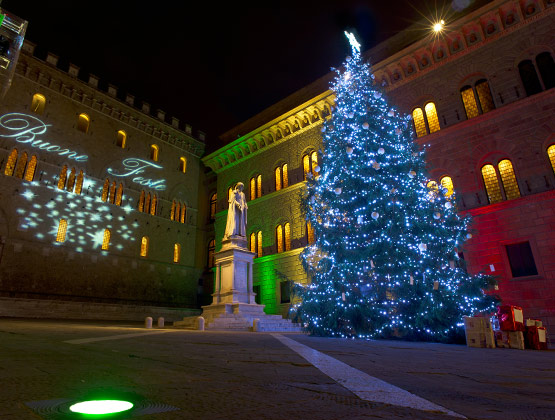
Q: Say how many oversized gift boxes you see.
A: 5